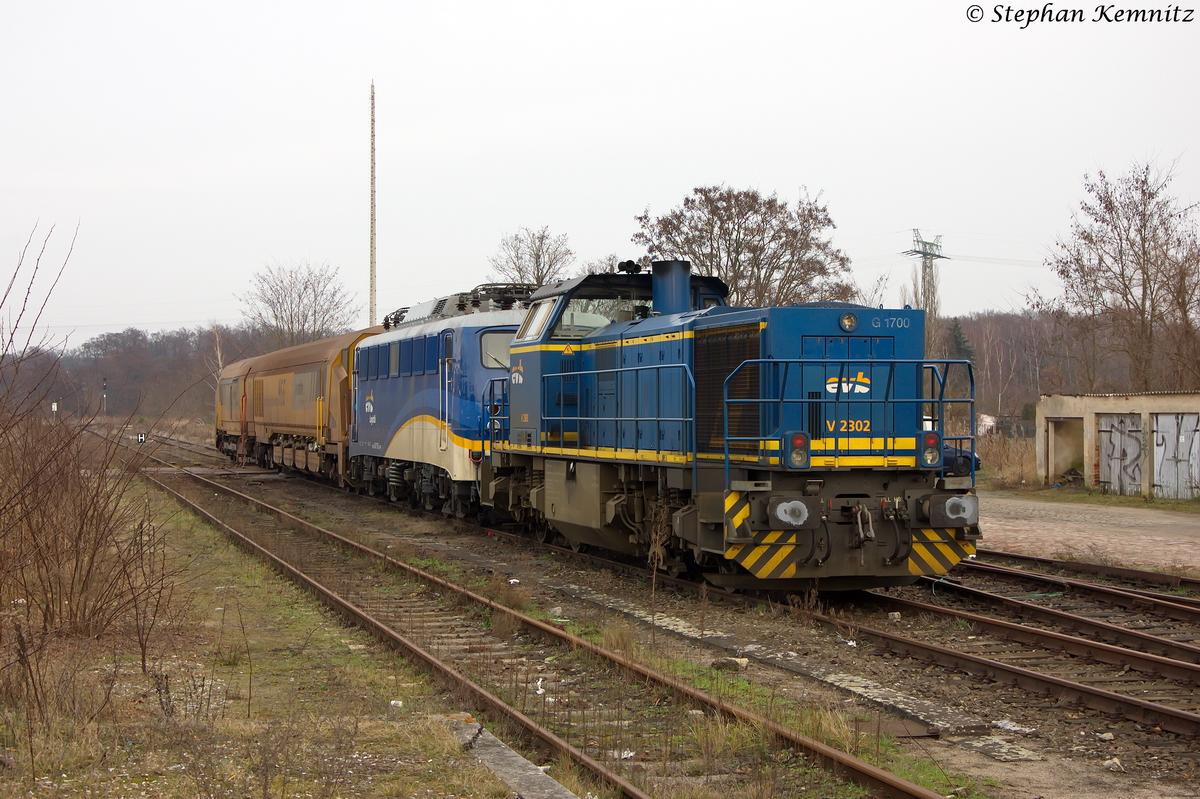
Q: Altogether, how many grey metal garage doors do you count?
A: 2